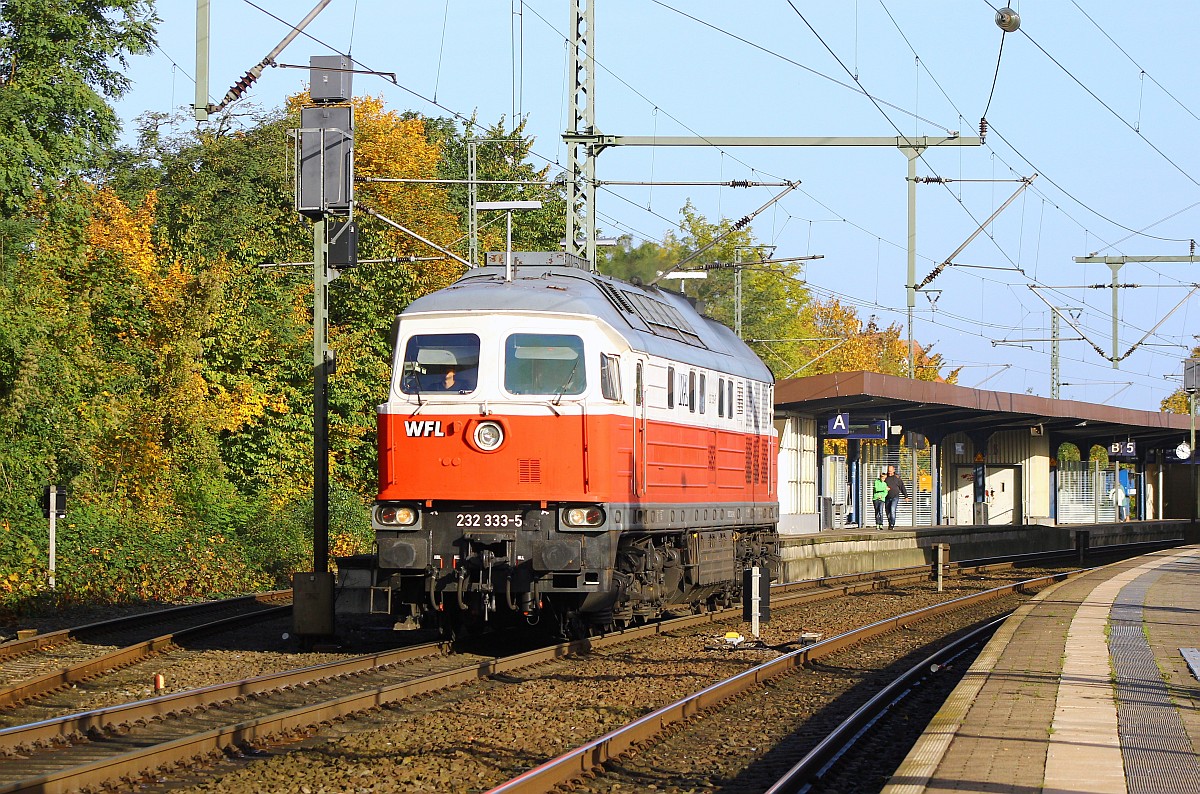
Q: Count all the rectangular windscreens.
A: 2